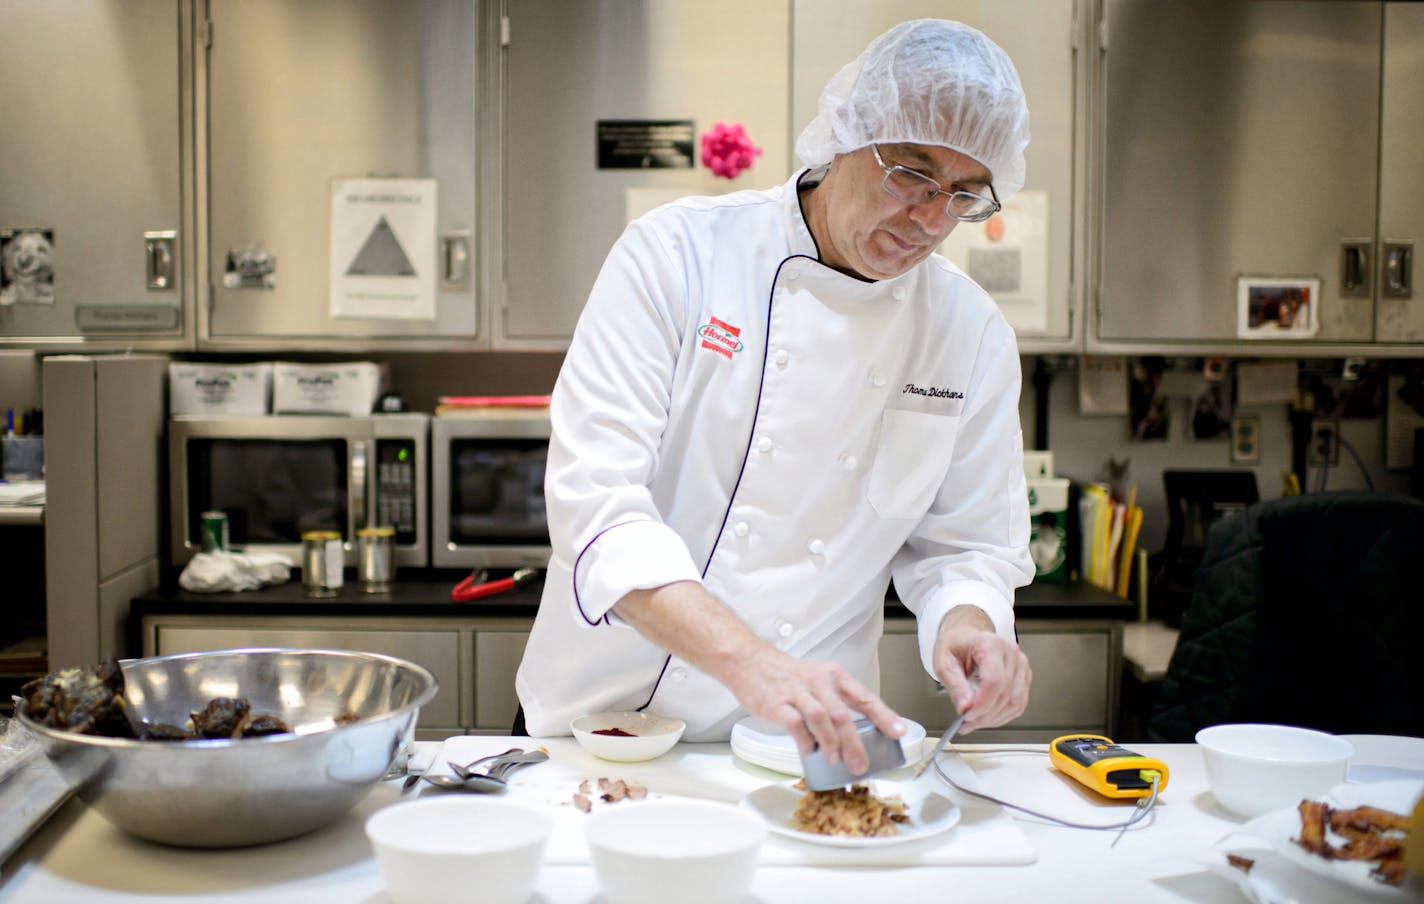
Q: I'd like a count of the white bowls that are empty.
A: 3